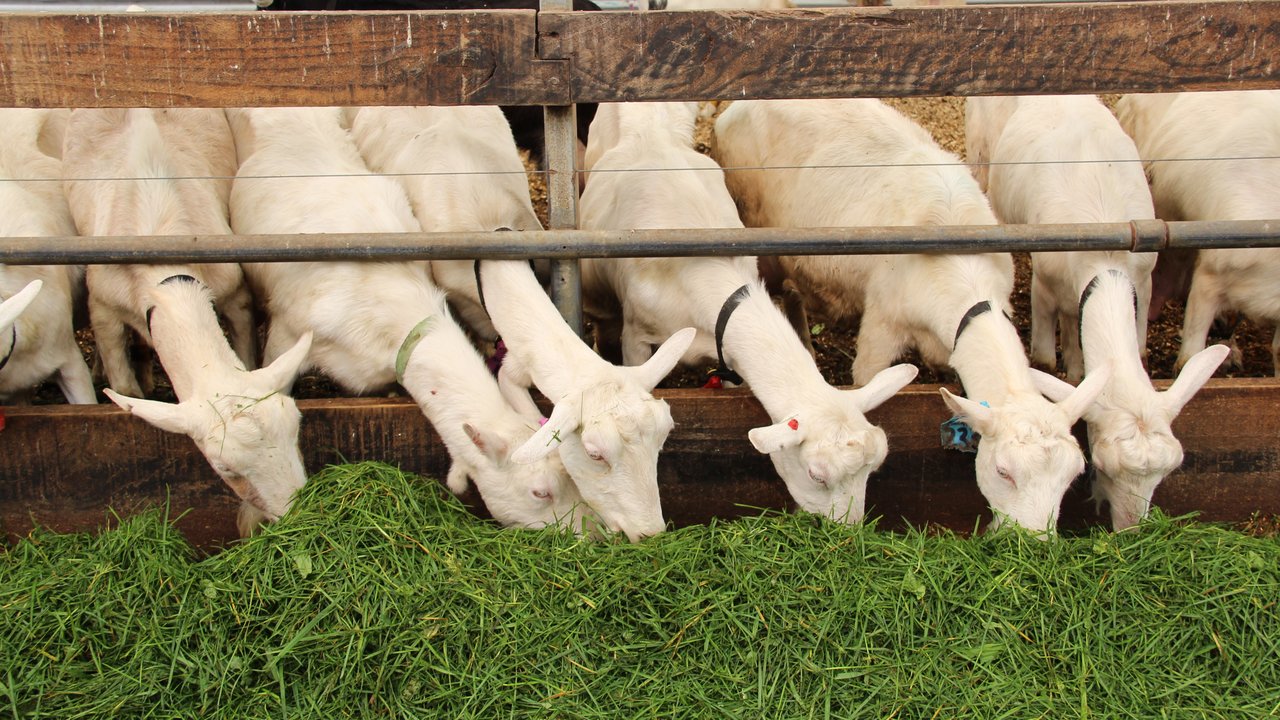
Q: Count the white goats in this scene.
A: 8